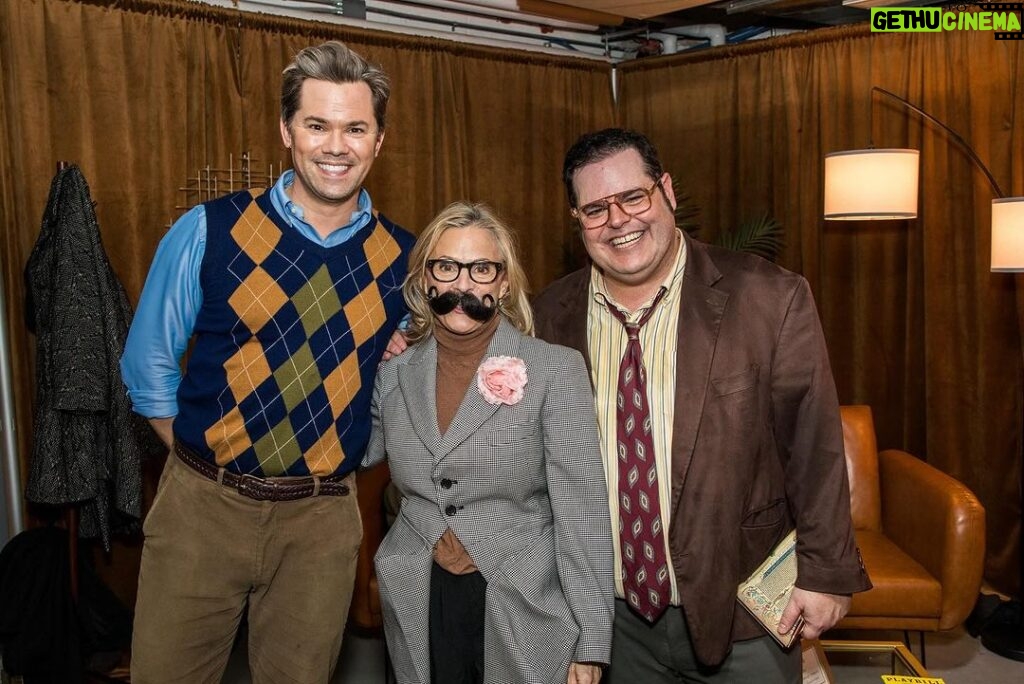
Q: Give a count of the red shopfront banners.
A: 0